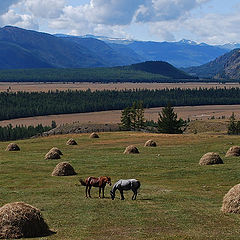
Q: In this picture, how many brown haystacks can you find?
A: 12